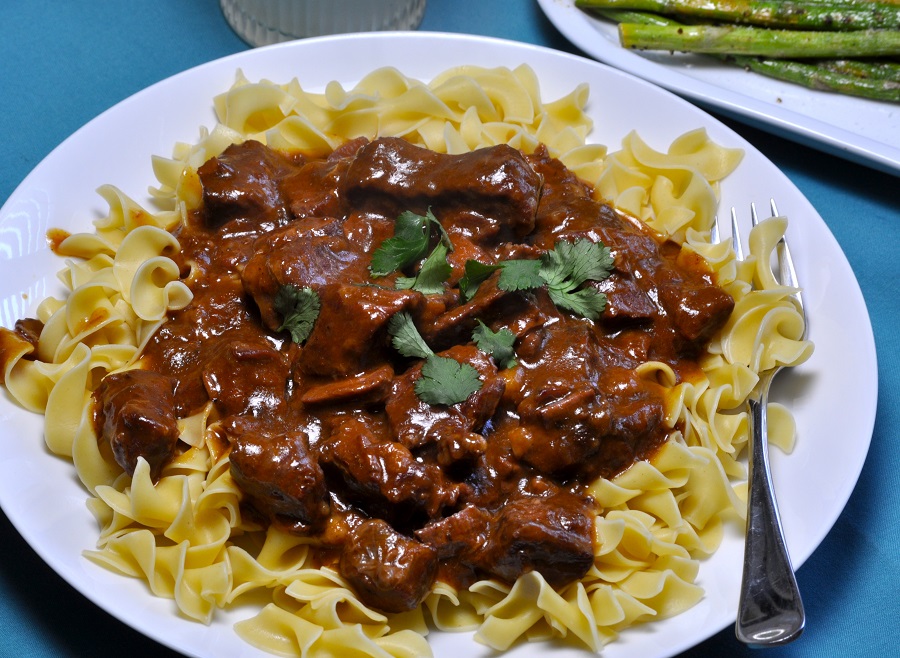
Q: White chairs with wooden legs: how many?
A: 0